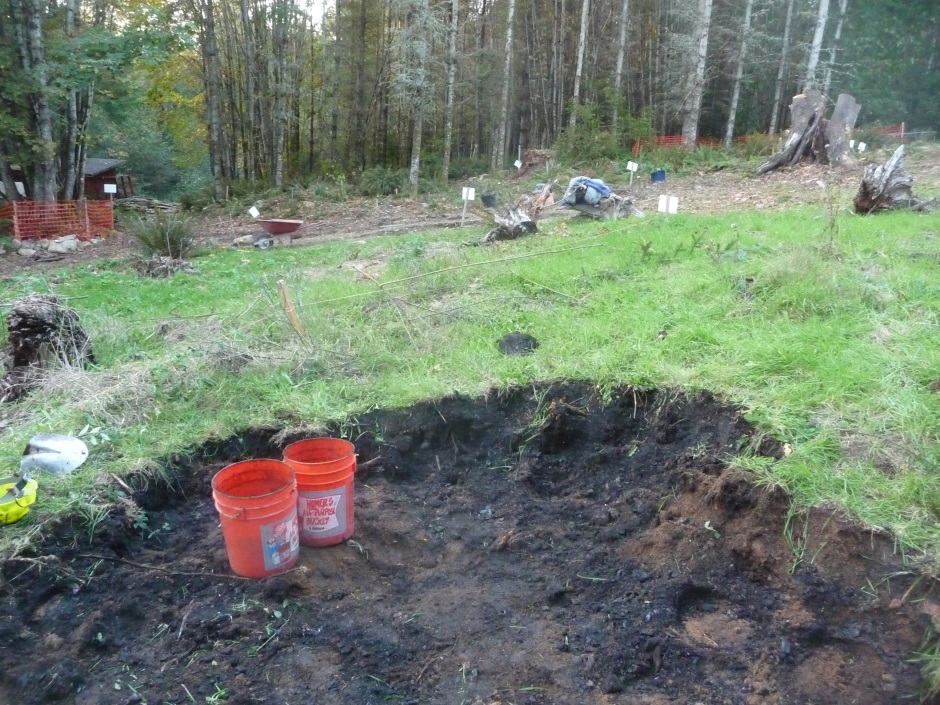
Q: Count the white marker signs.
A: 8